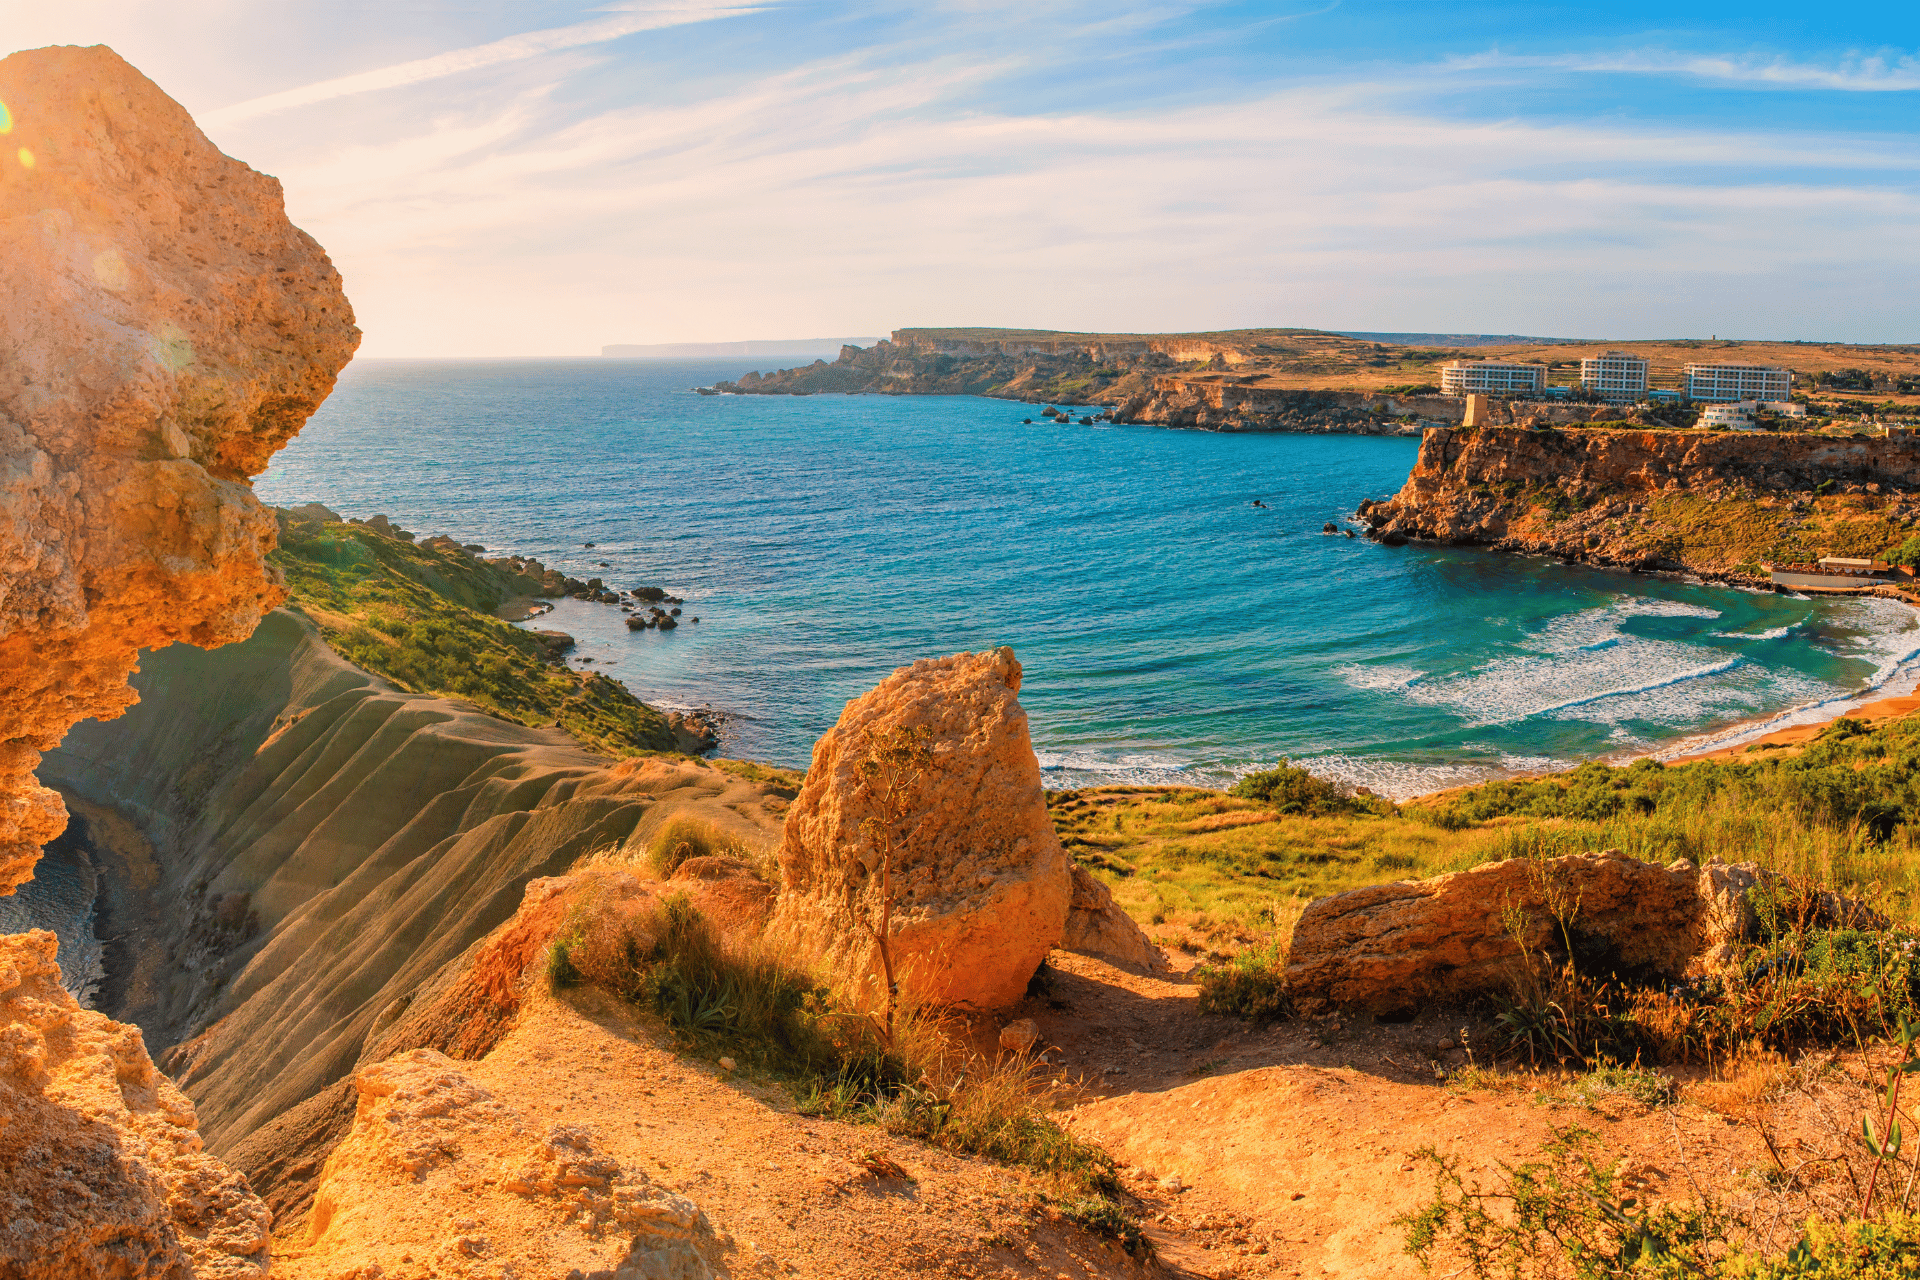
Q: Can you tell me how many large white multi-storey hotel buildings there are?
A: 3